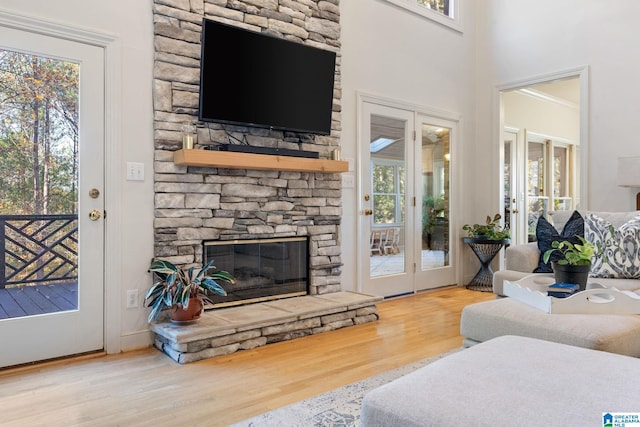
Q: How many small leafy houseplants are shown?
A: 3